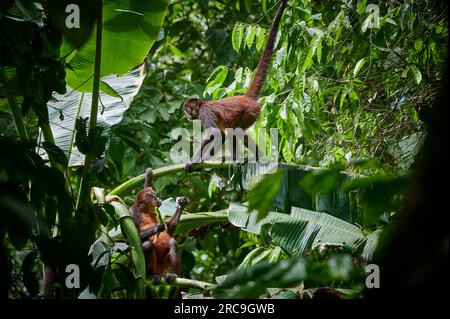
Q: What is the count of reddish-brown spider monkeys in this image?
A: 2